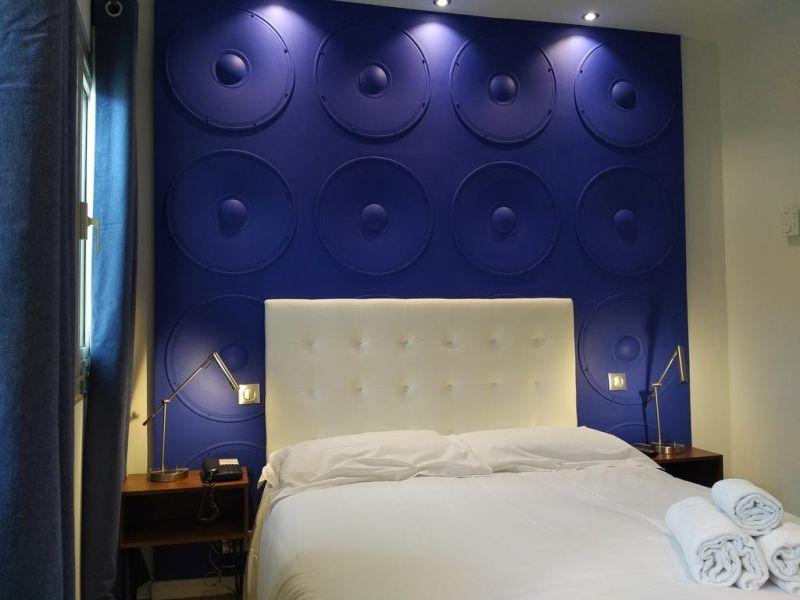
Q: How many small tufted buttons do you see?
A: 12